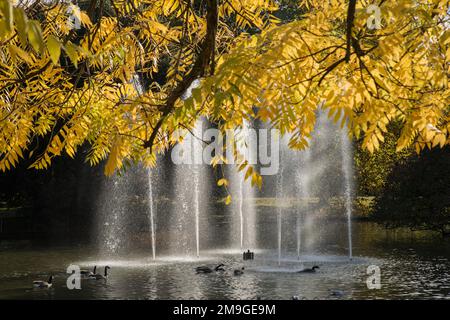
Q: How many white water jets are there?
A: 6